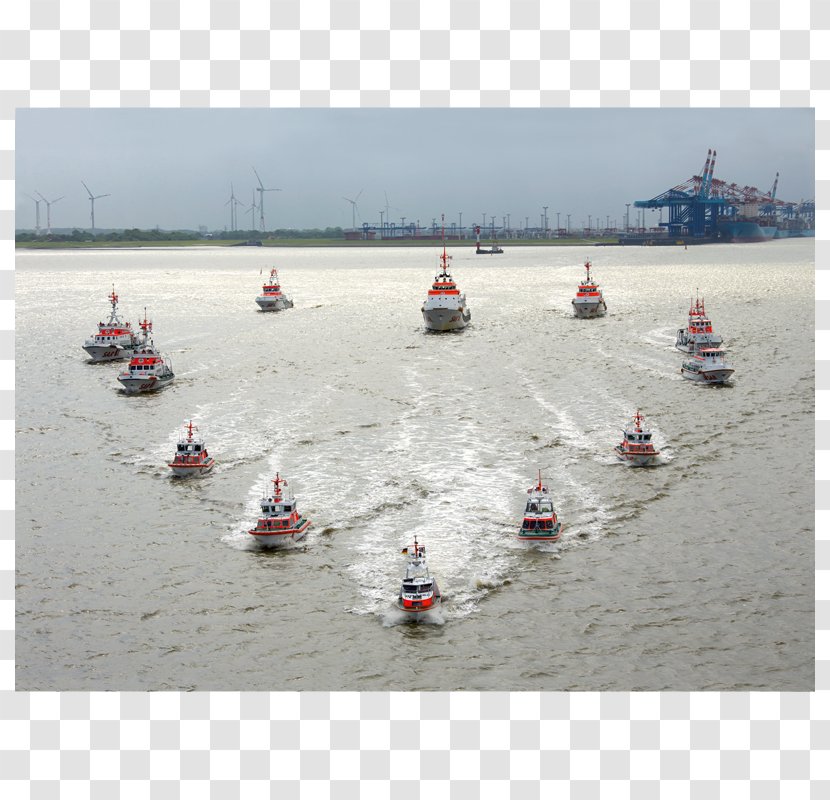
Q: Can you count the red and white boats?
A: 12